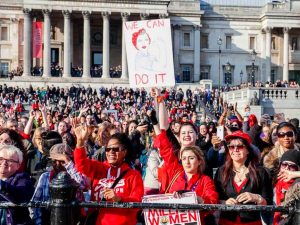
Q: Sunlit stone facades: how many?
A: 1